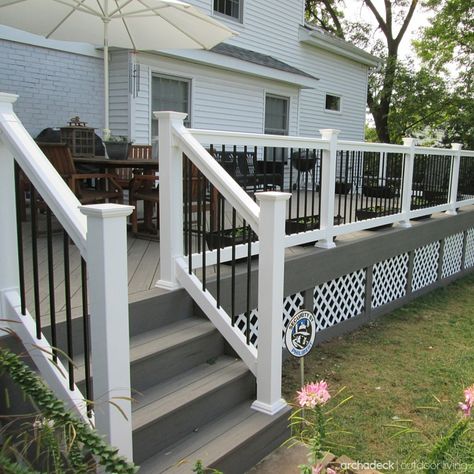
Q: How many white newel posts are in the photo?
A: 7